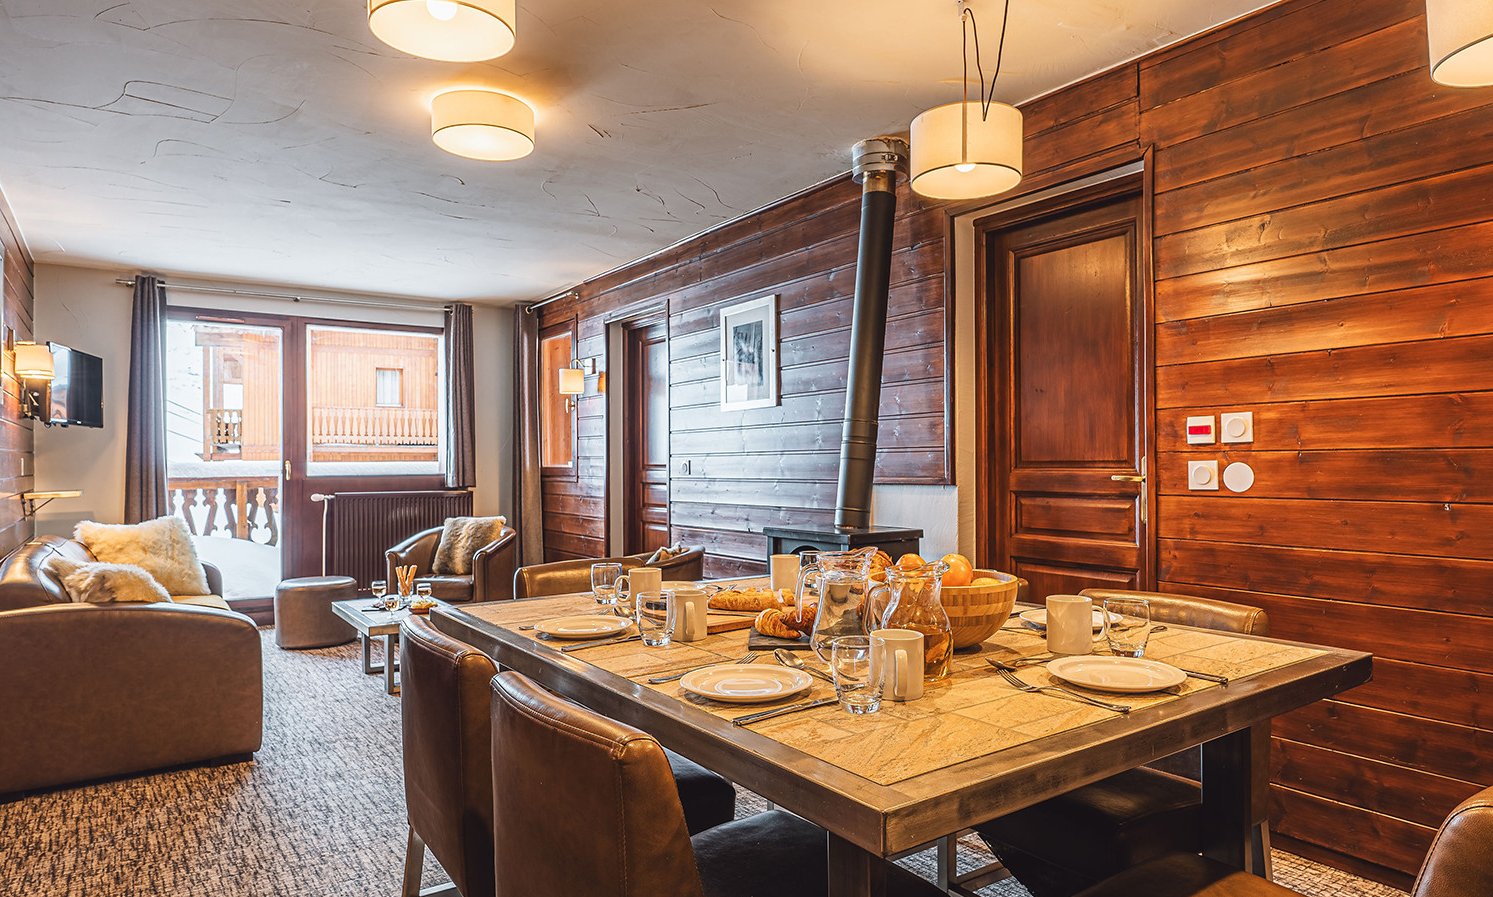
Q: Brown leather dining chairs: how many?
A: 5